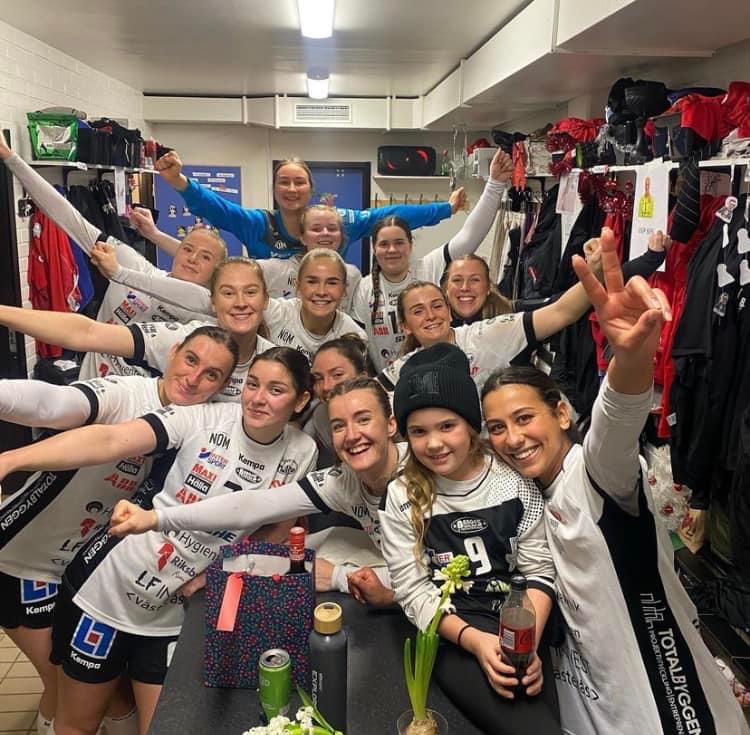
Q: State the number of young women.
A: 13